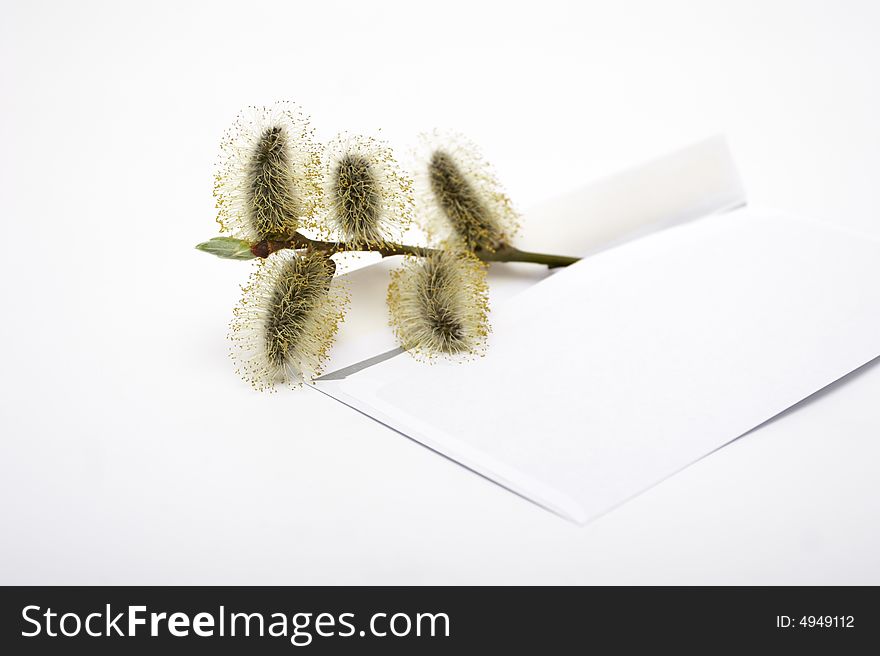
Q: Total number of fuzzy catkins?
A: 5